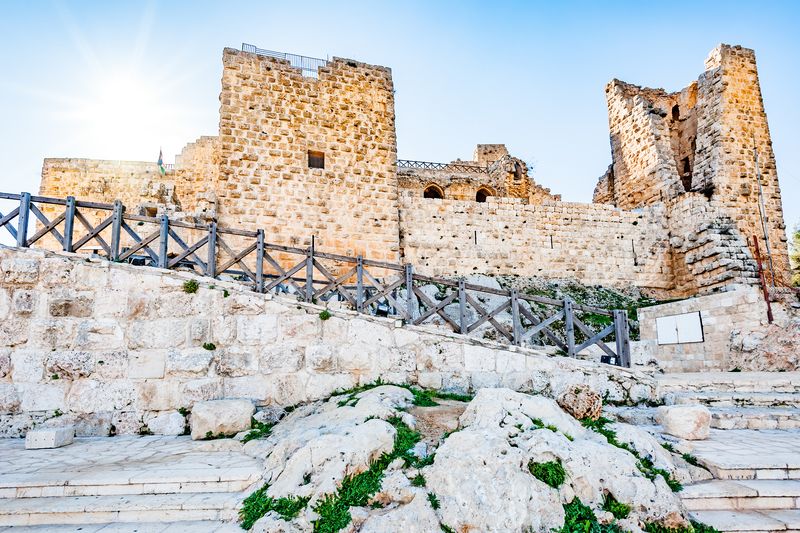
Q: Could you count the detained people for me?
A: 0